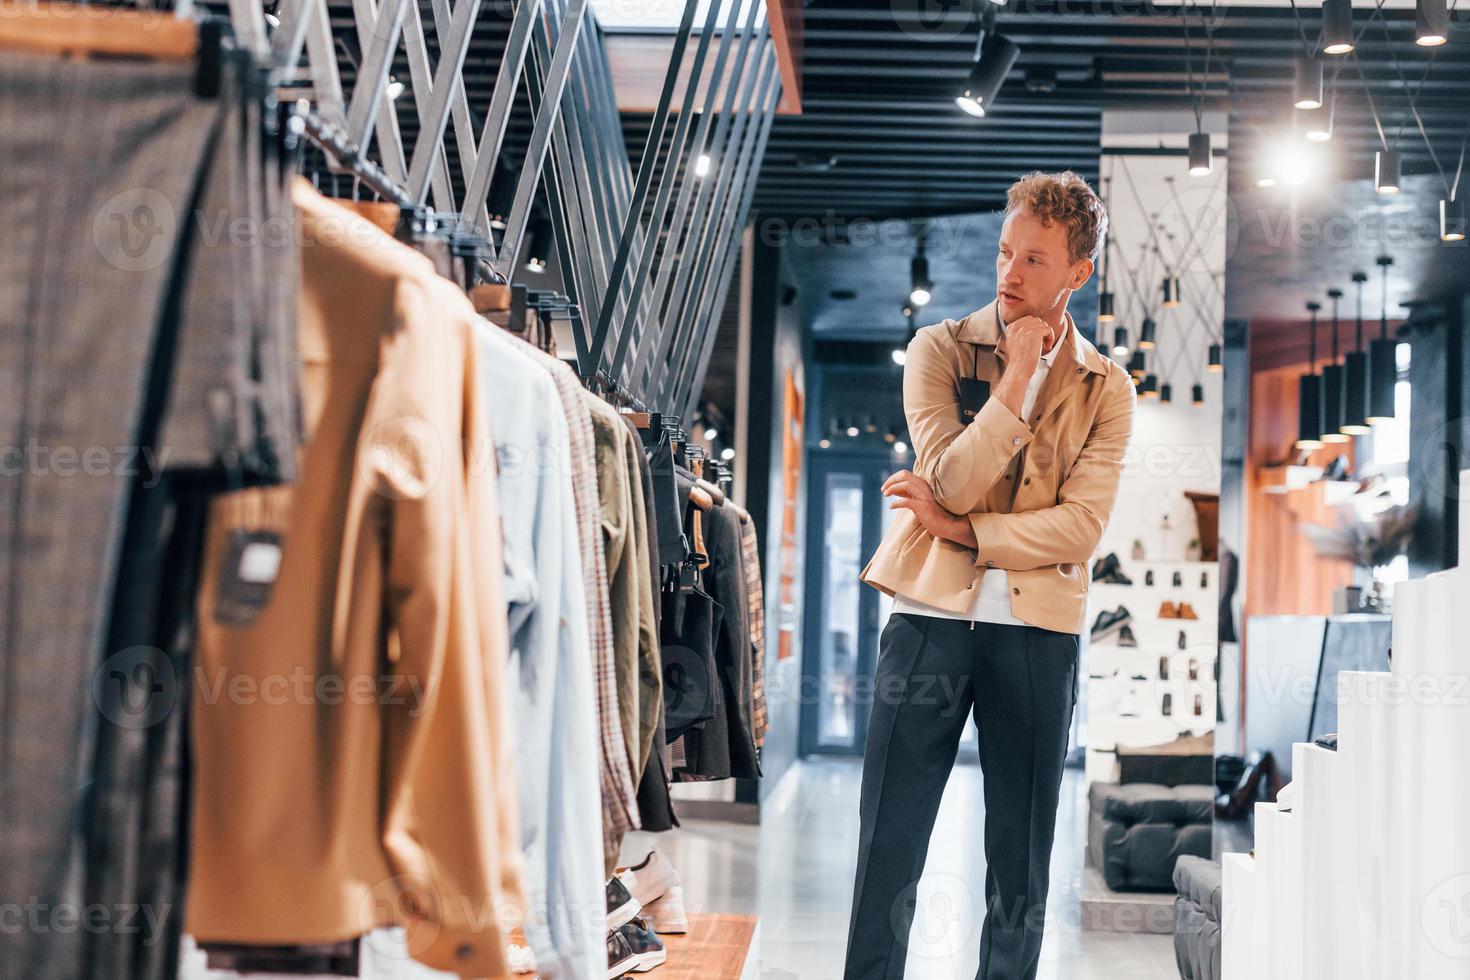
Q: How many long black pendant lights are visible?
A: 4